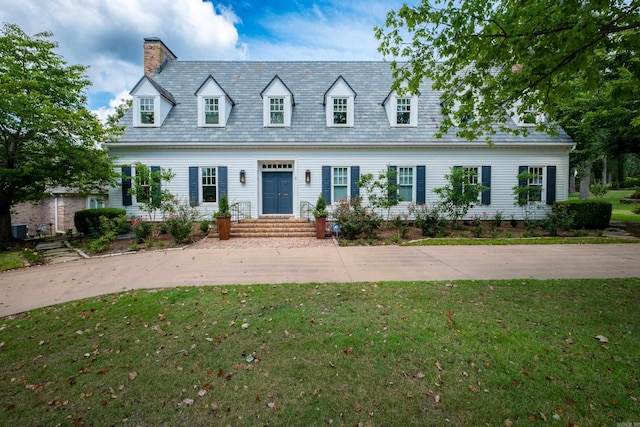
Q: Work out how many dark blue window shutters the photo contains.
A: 12